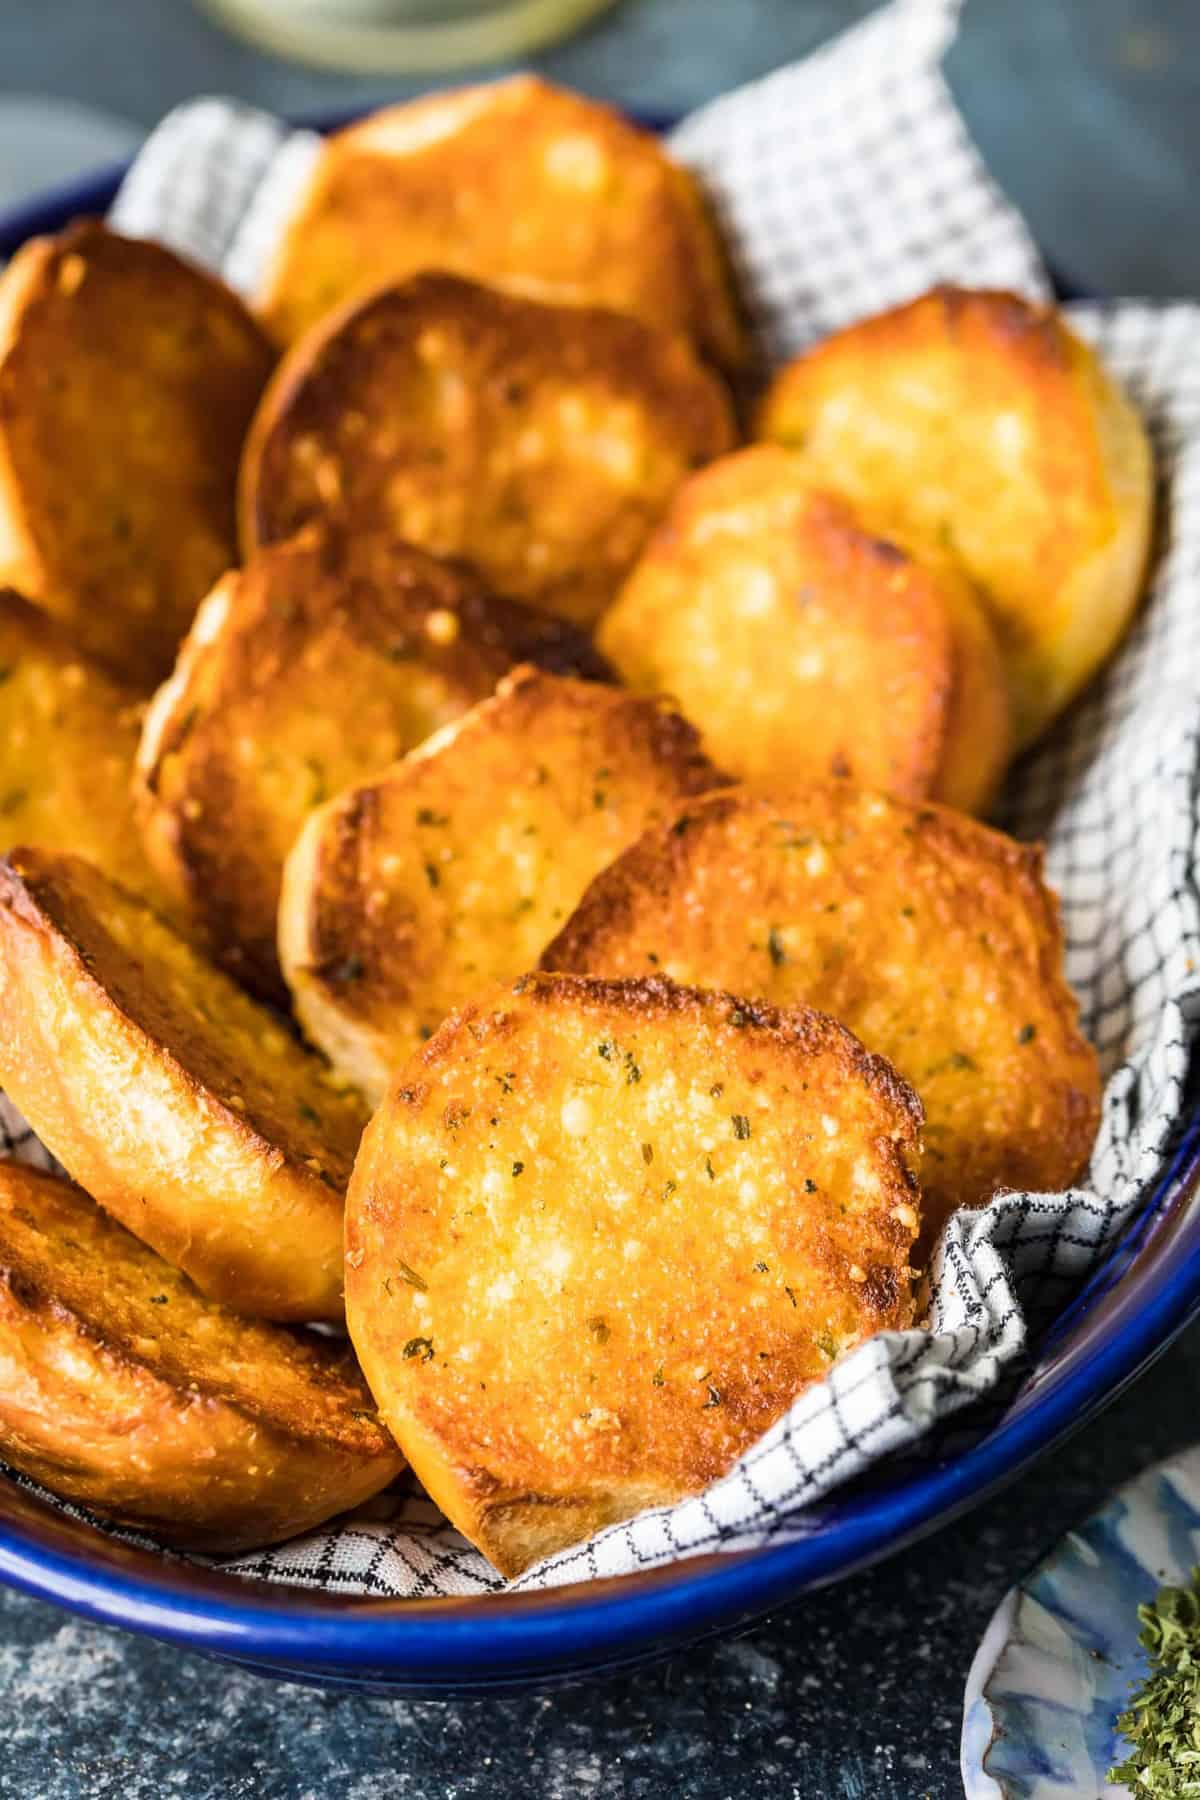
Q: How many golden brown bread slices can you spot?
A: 12